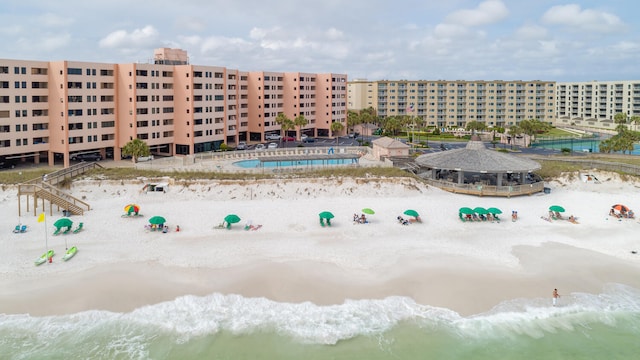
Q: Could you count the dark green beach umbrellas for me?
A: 9